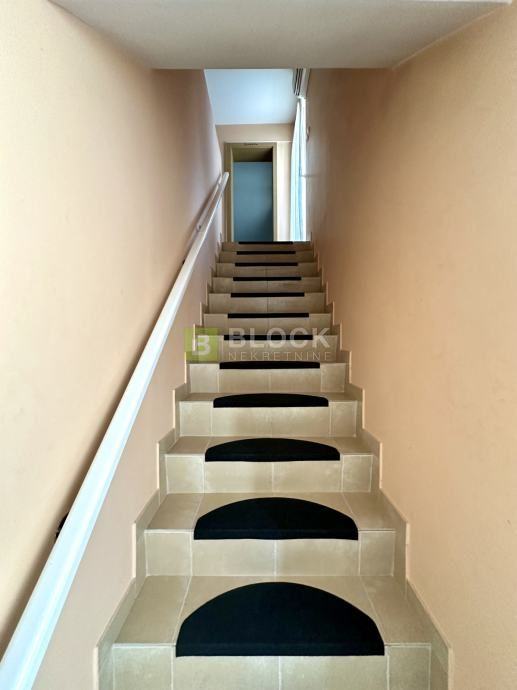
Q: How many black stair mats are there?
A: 12